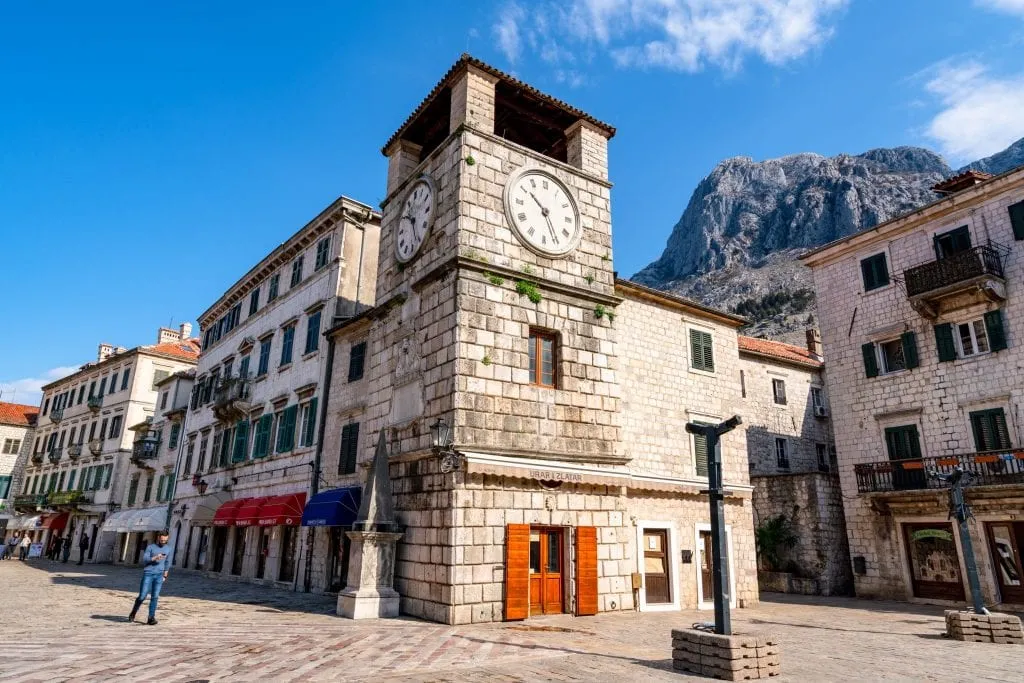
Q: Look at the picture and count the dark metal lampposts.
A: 2